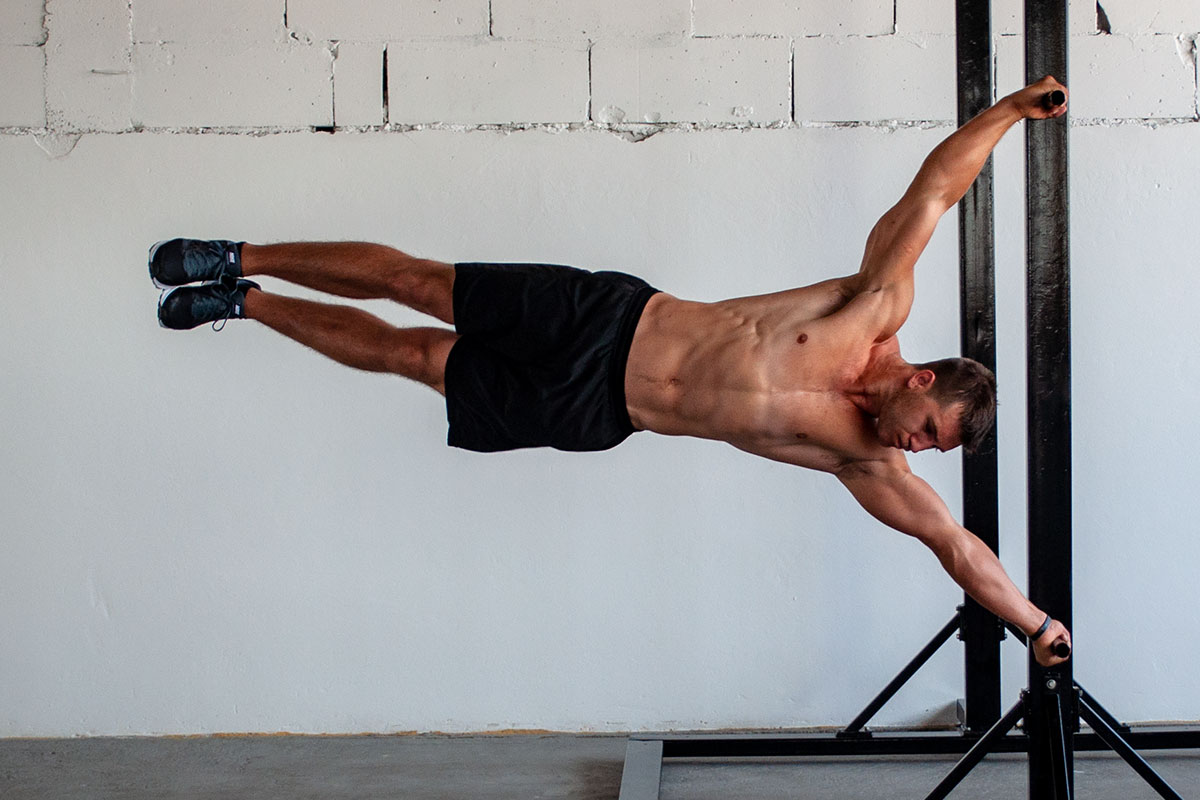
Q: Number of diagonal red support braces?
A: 0